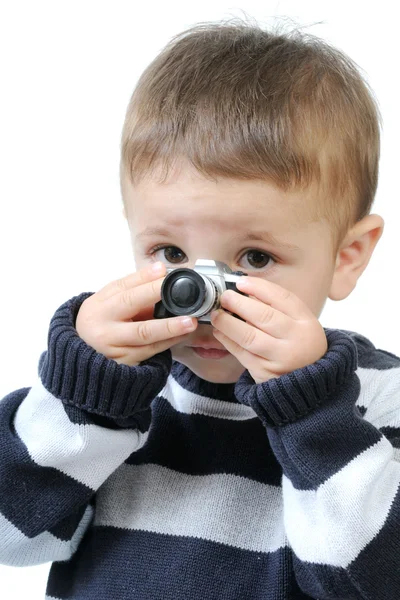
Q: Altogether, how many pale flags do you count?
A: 0